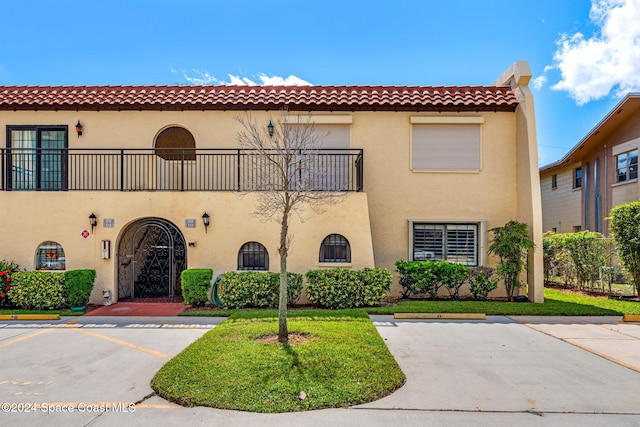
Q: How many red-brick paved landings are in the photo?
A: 1